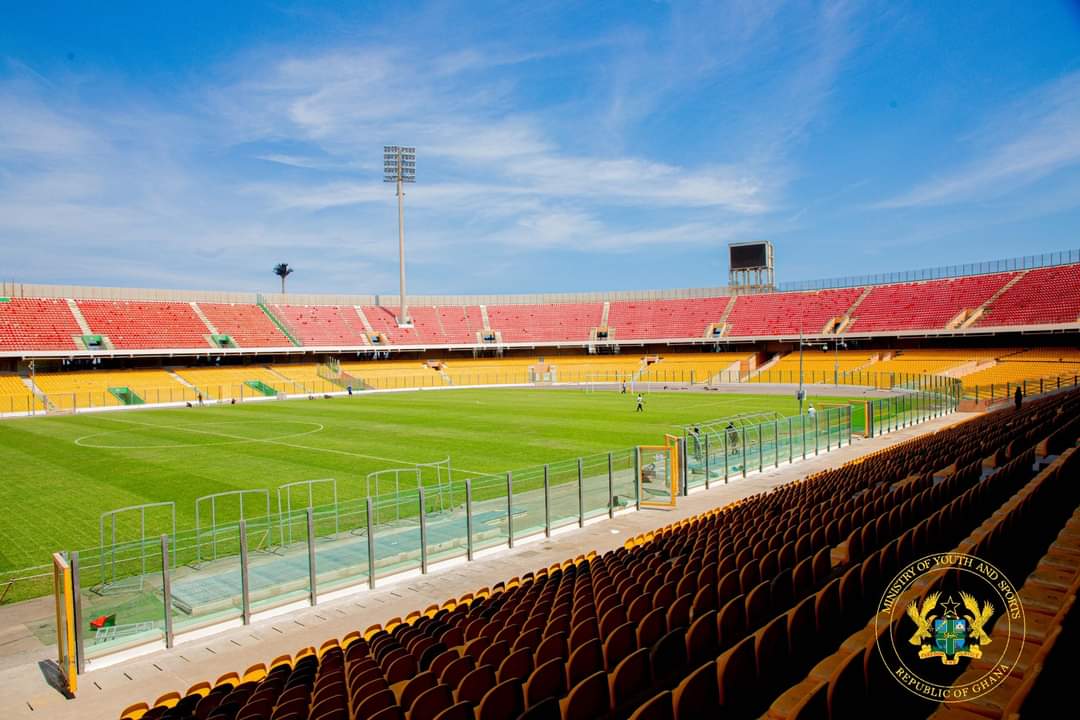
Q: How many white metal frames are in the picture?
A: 5